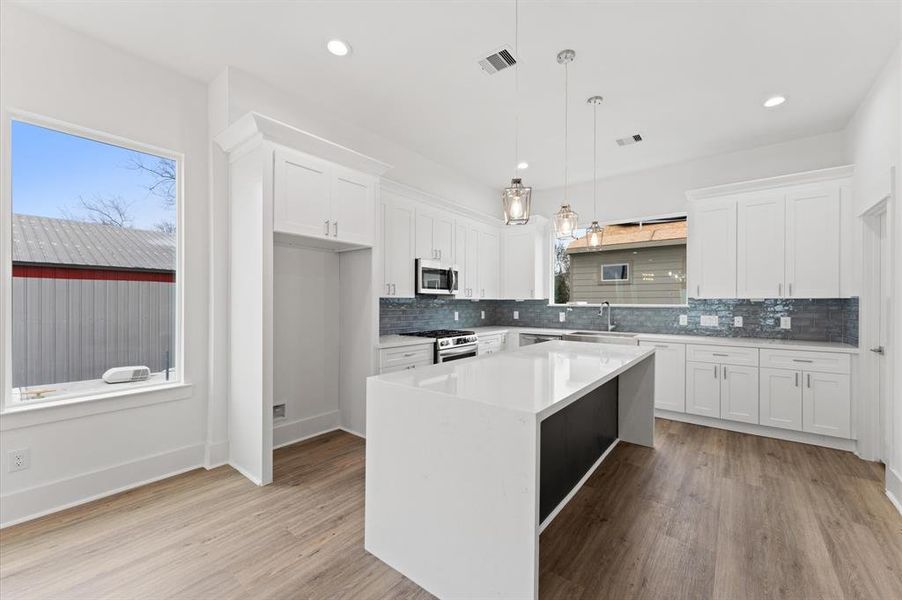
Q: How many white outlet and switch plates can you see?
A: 9